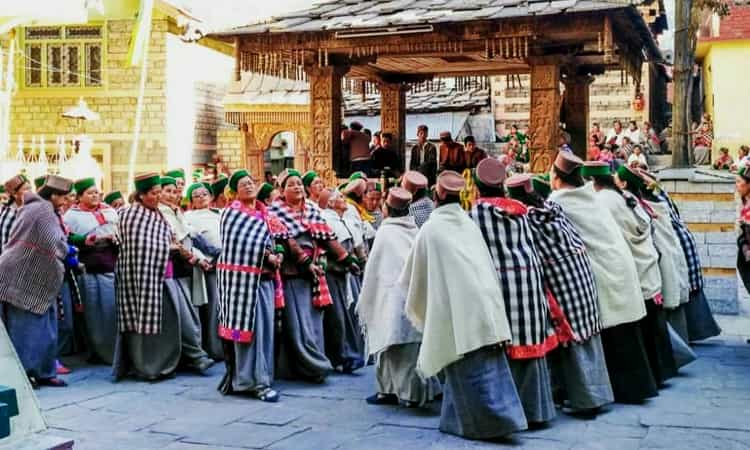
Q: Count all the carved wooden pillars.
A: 4